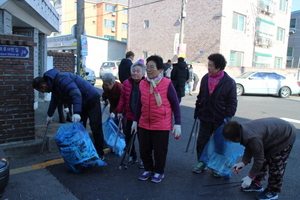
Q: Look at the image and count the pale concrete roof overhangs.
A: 1